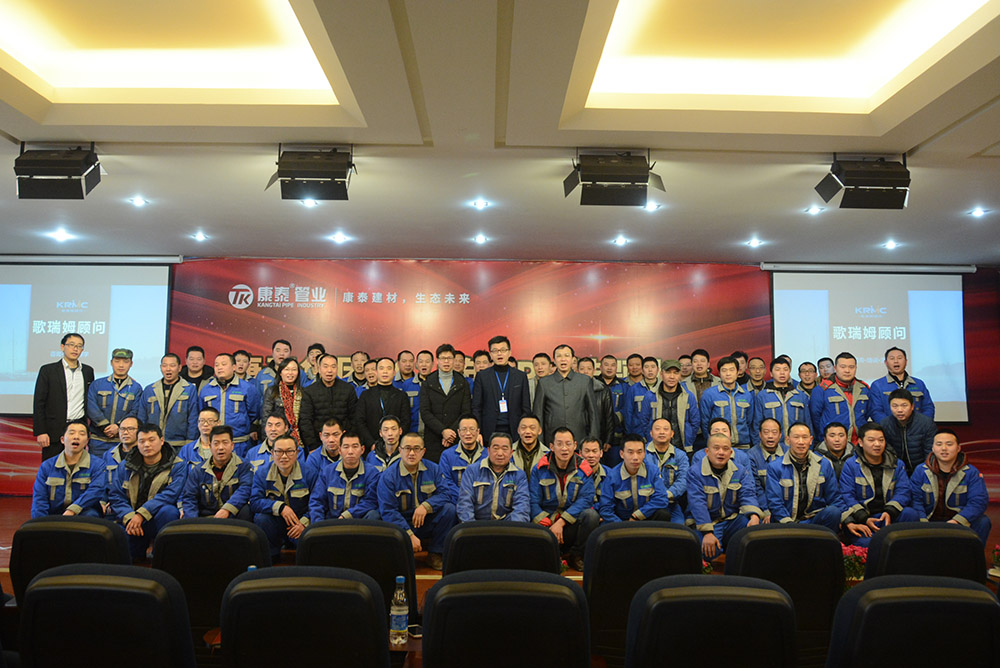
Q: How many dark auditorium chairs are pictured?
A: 12